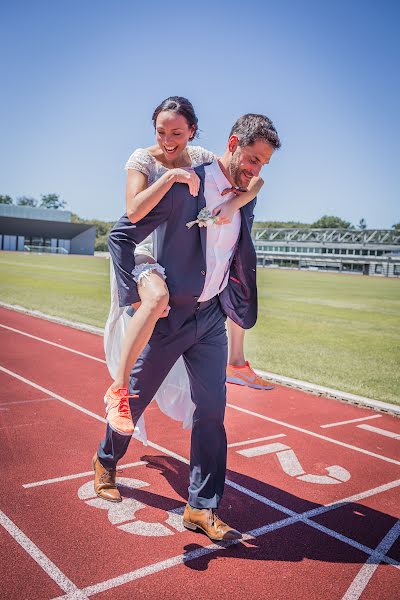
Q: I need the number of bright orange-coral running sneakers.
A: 2